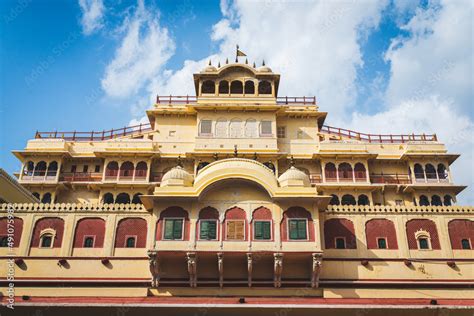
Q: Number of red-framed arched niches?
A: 13